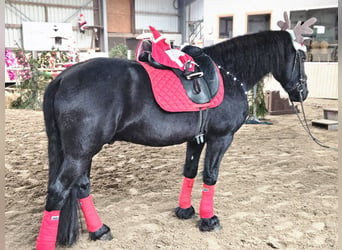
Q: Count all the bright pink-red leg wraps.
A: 4